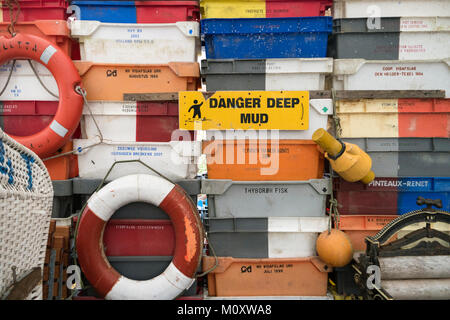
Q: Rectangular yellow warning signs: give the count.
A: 1